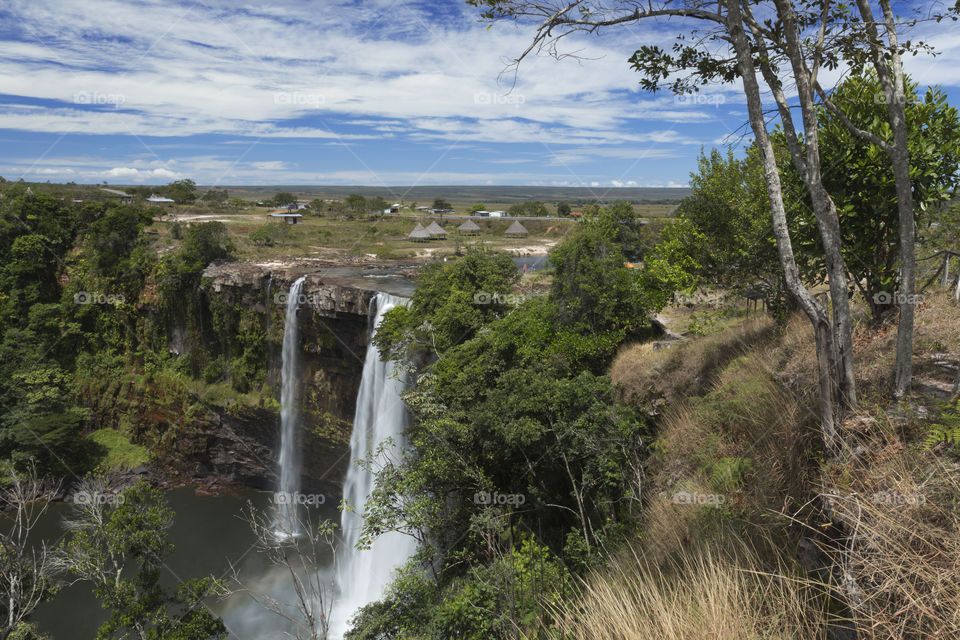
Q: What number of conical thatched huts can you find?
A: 4